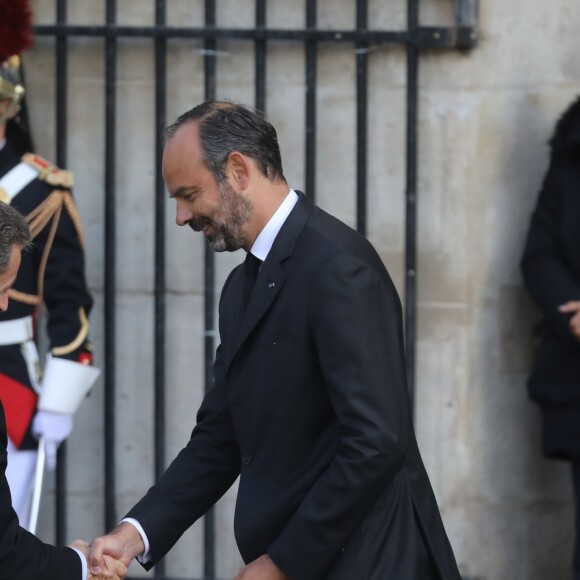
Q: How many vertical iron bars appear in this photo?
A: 8